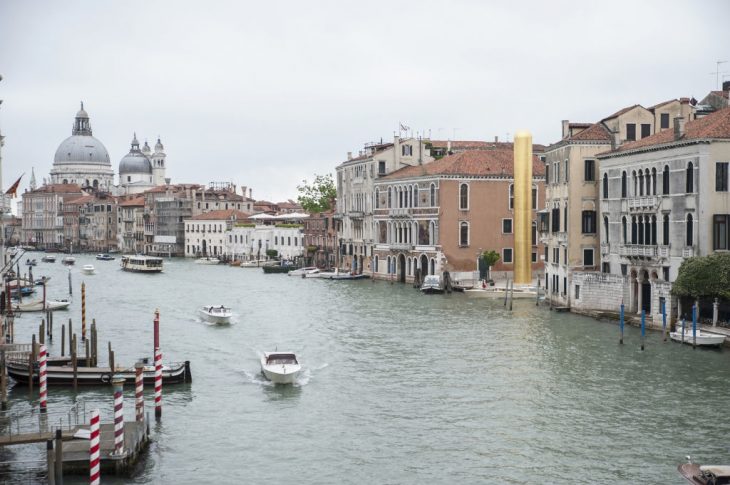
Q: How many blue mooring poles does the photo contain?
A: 5